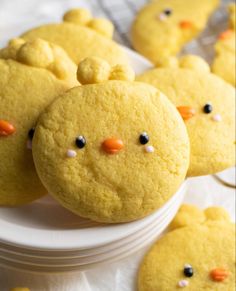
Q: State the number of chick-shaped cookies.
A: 7